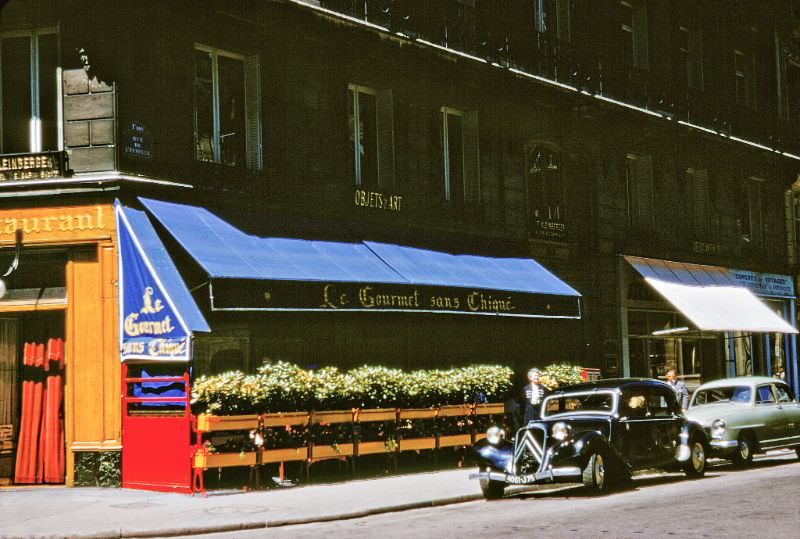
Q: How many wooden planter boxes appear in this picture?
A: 14